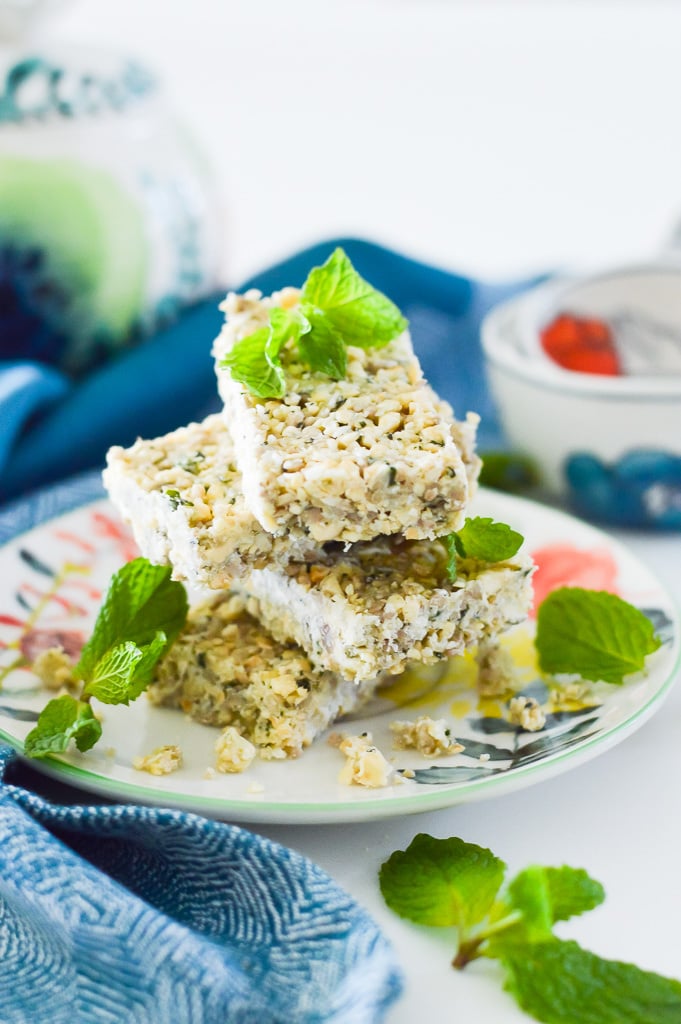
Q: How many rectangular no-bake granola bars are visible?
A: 4